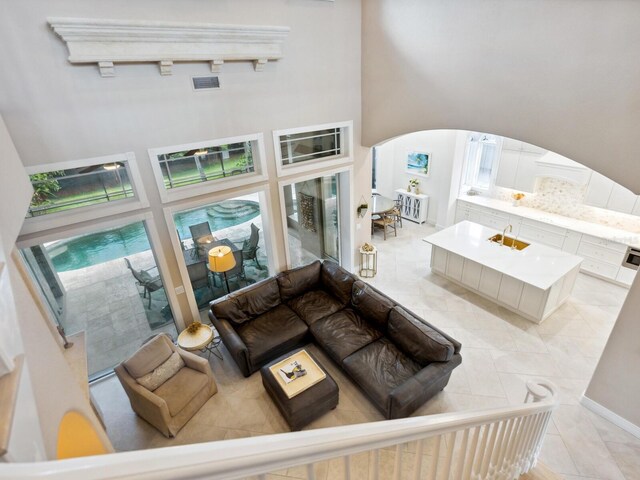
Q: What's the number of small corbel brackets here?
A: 4